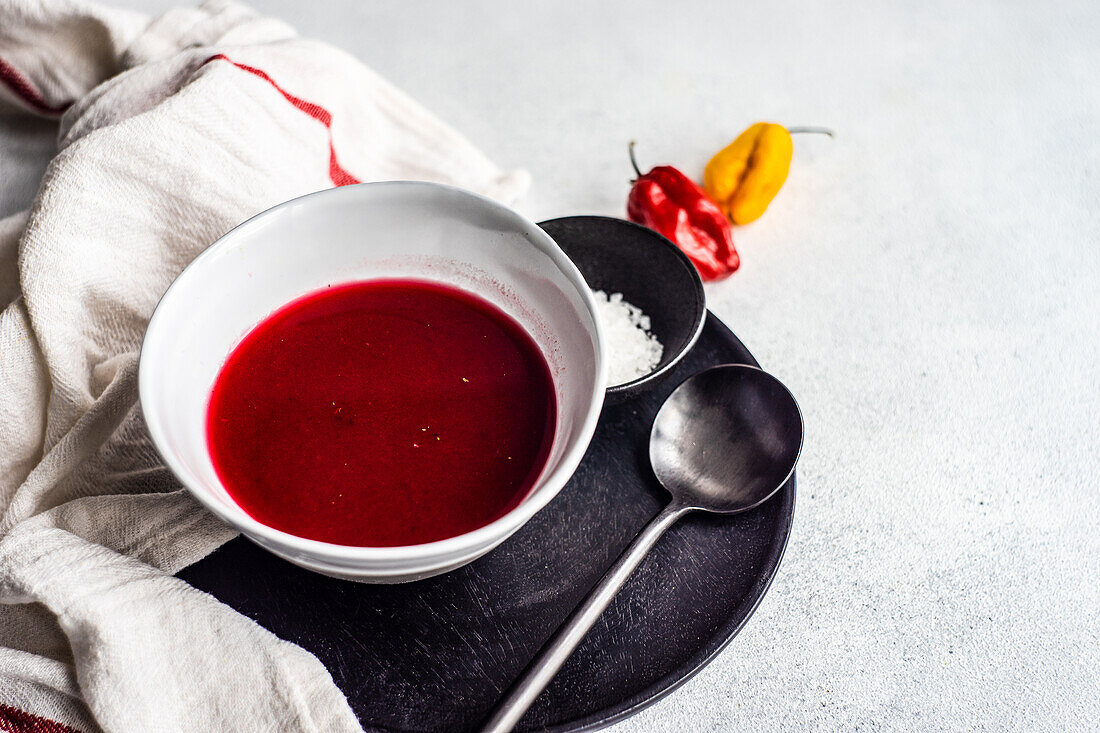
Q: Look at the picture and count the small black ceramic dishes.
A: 1